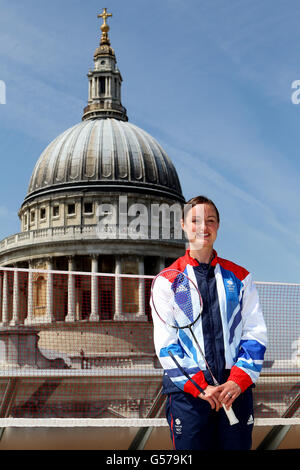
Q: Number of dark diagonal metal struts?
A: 3